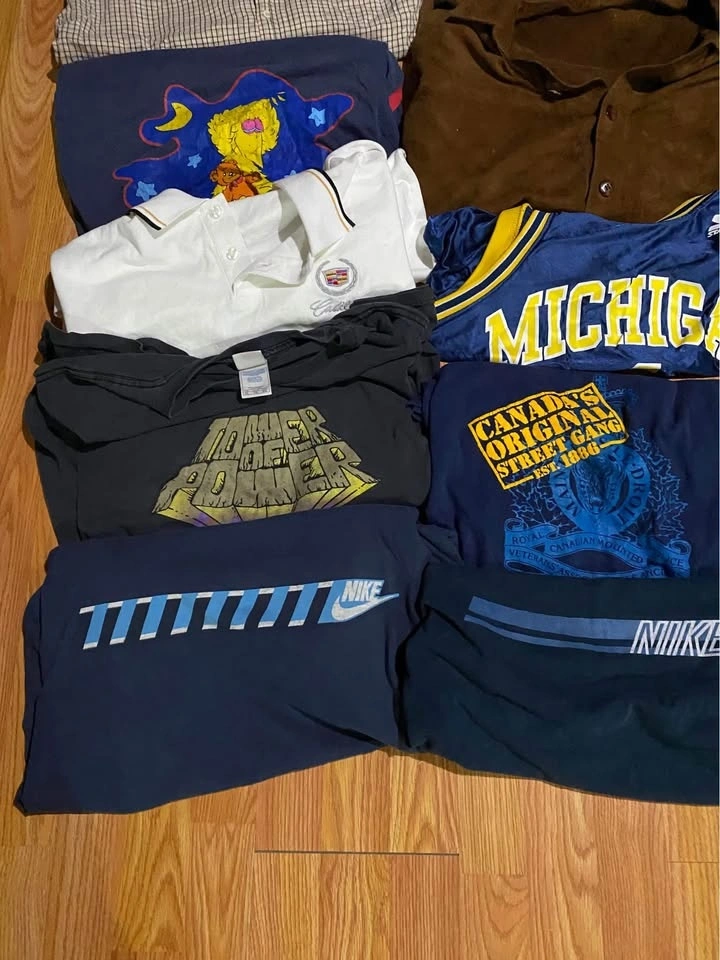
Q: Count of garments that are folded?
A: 9